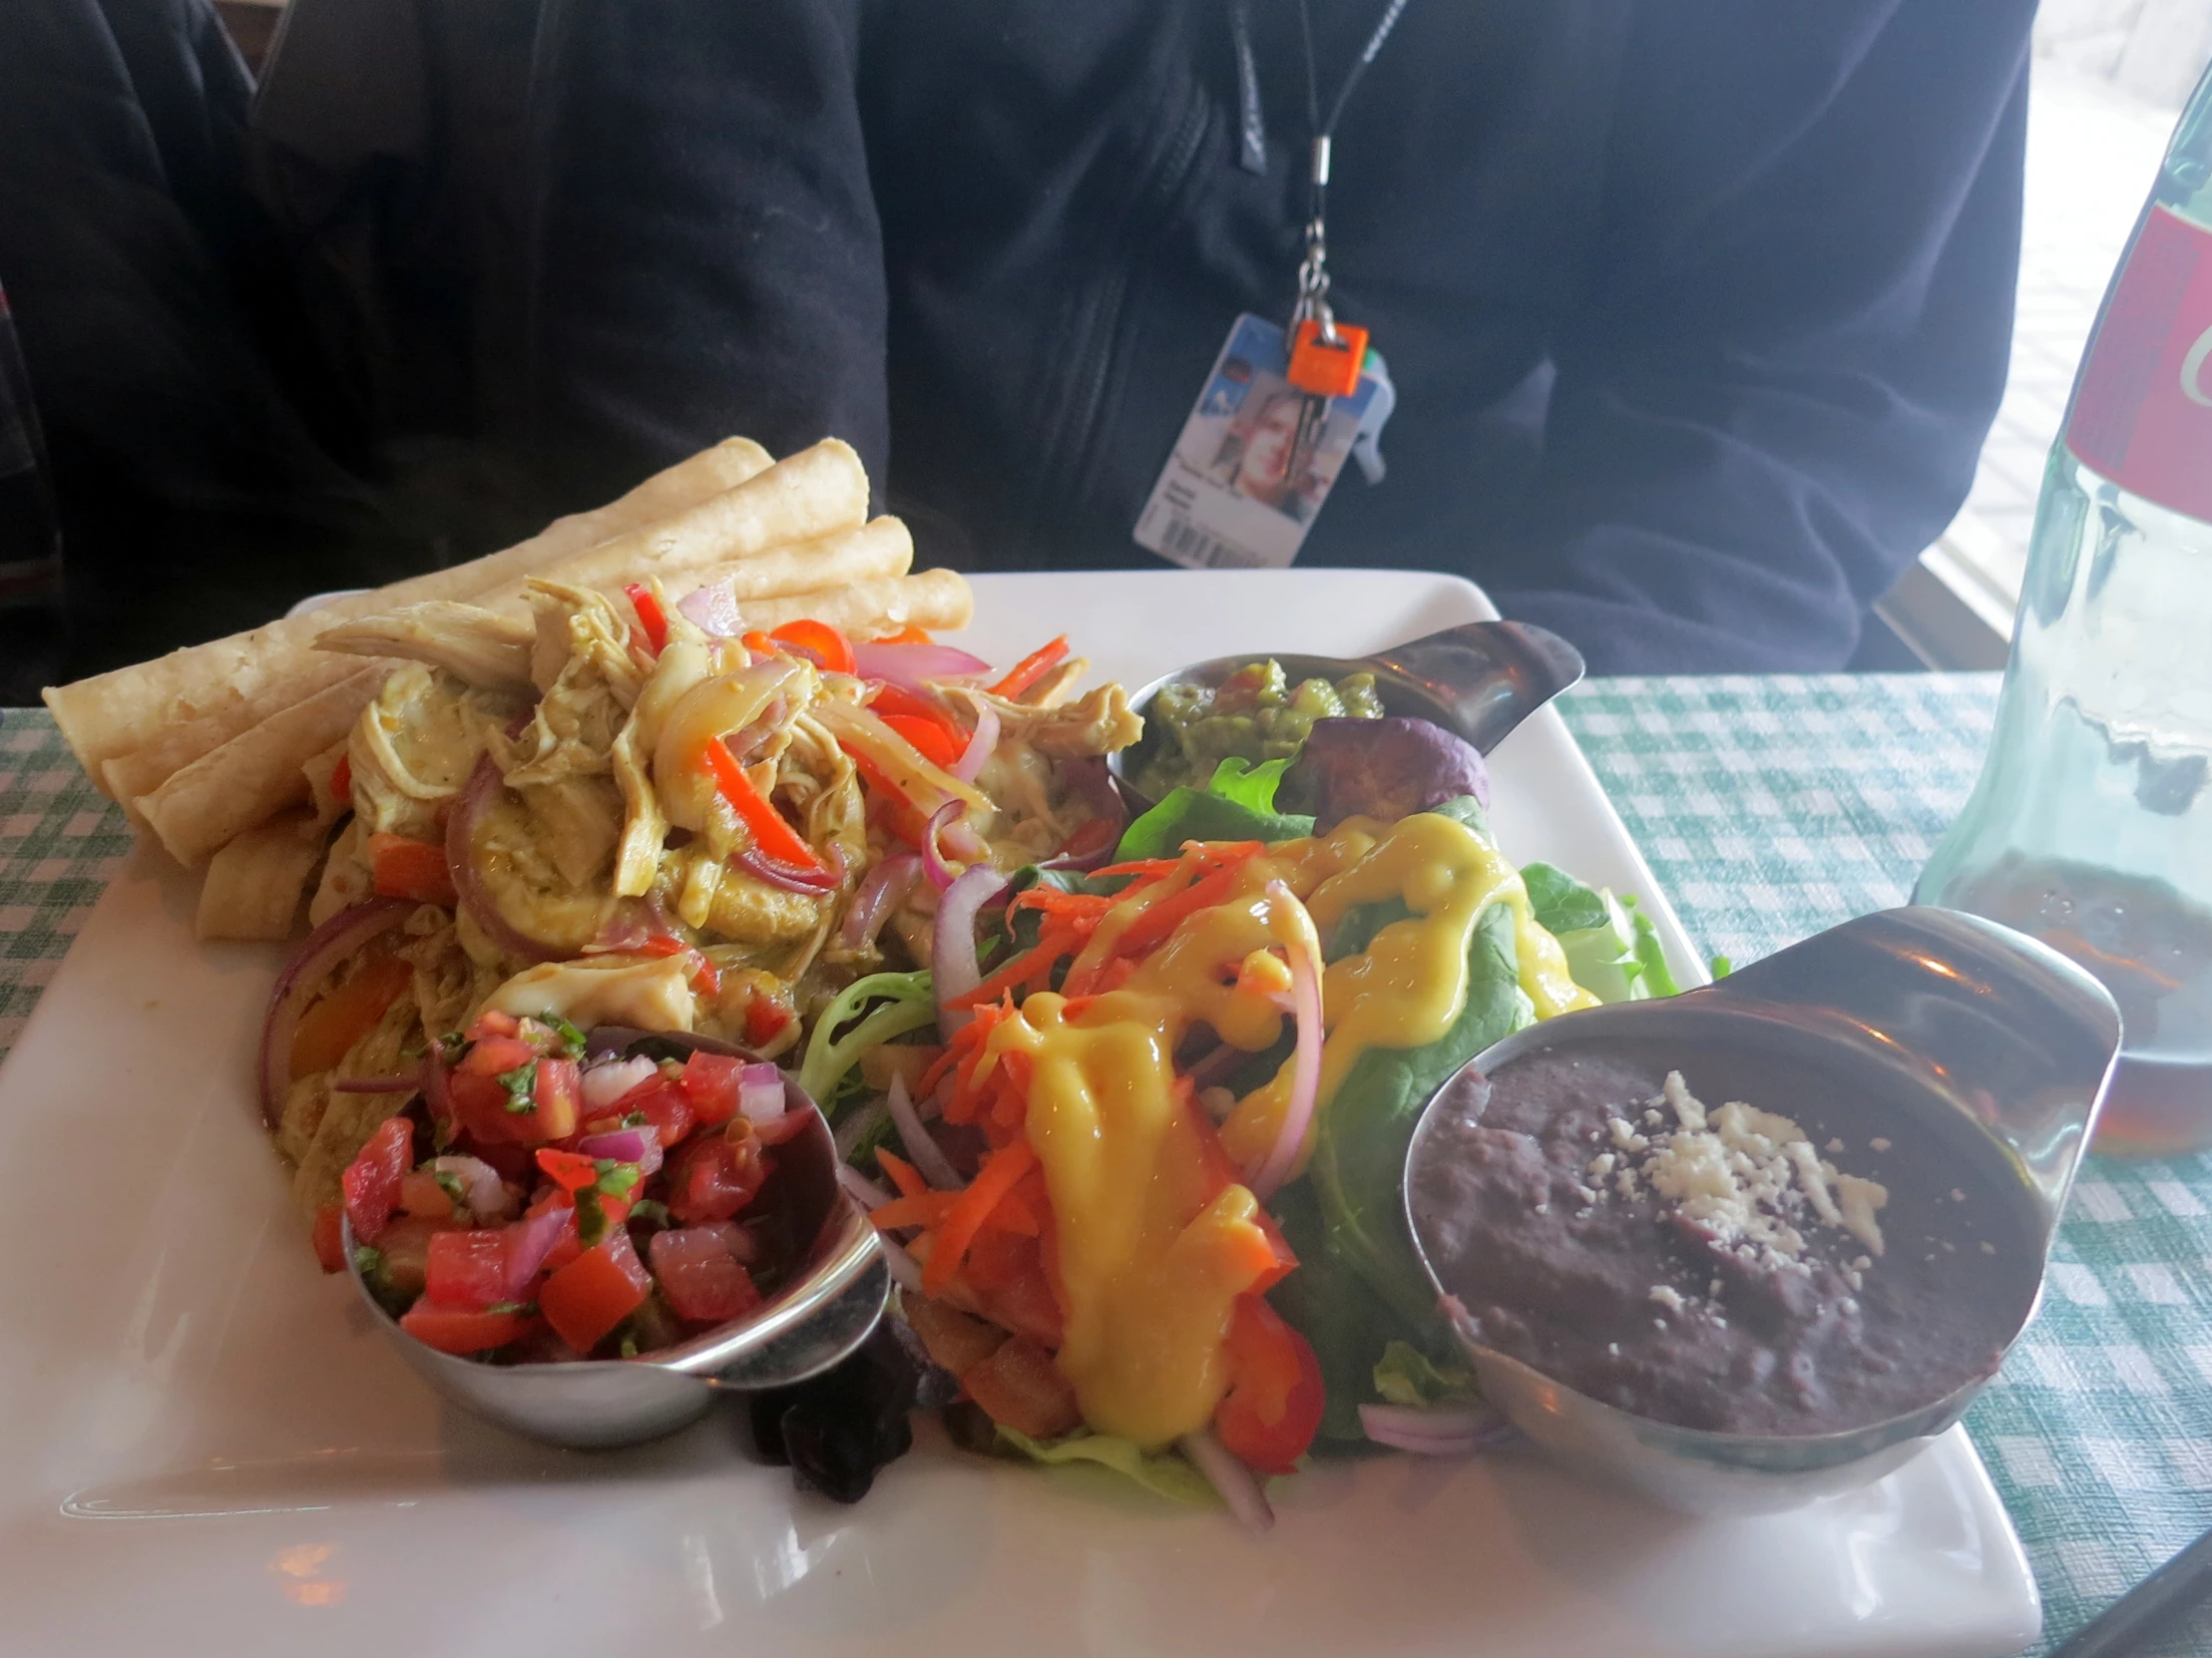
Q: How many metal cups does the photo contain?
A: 3